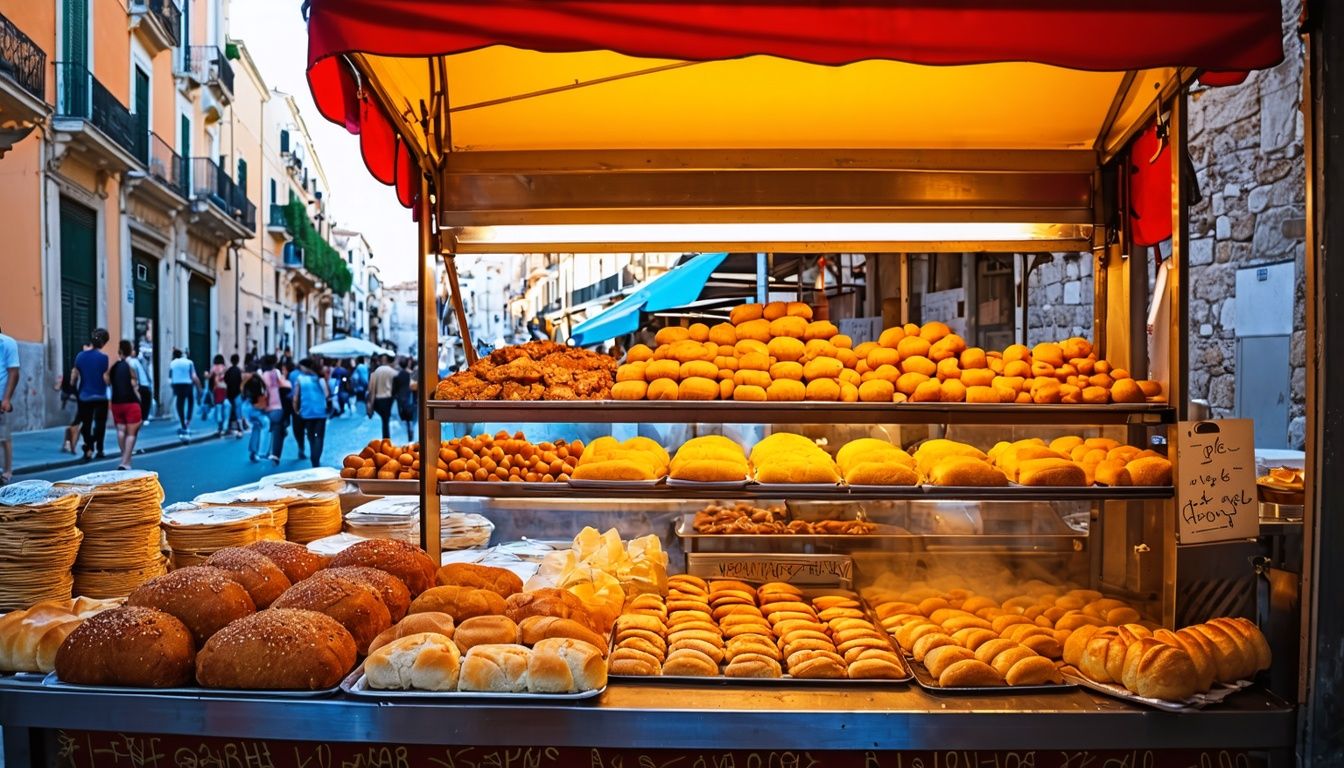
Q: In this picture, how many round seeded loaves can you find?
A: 8